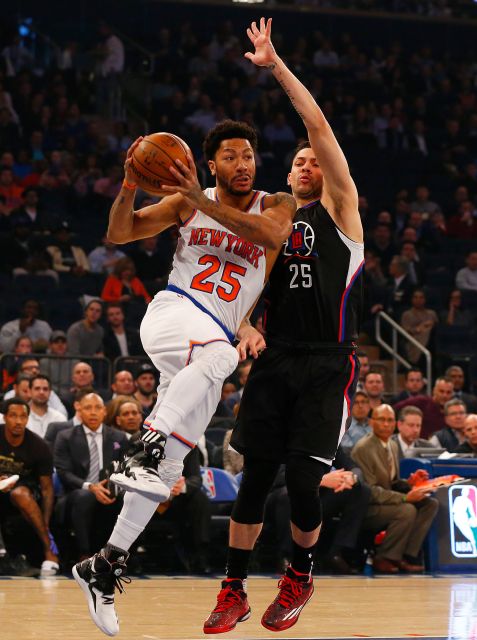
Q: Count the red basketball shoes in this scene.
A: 2